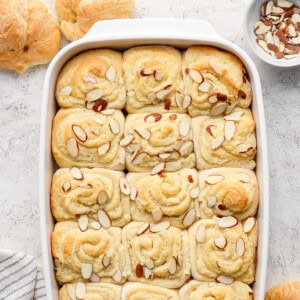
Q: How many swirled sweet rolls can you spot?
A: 15